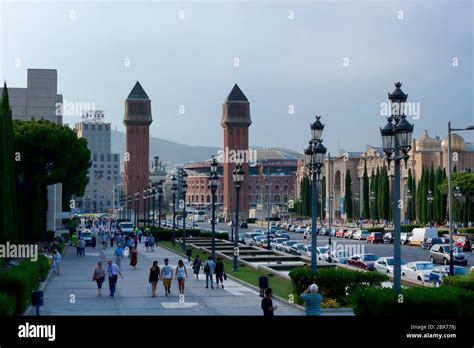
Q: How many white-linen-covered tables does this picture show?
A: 0